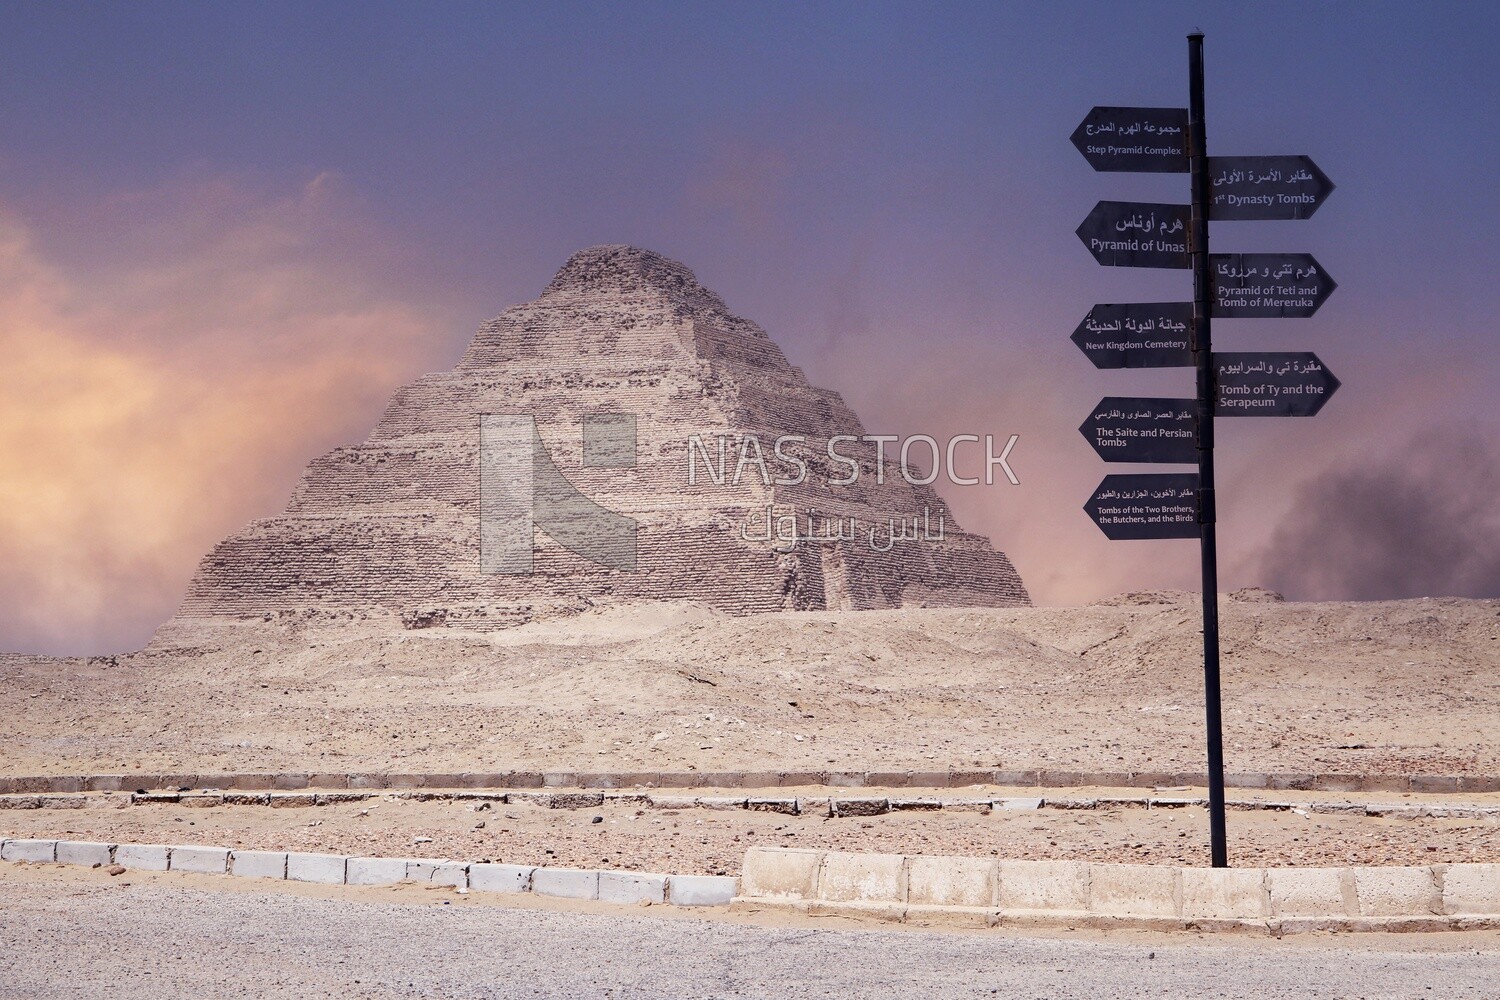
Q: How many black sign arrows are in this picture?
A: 8